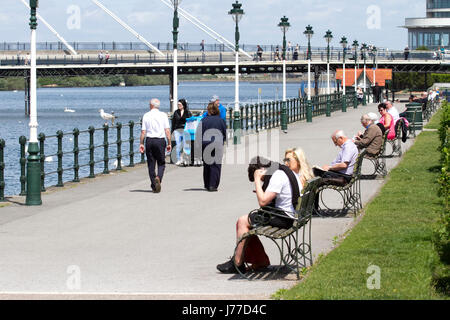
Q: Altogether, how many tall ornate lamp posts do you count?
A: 10